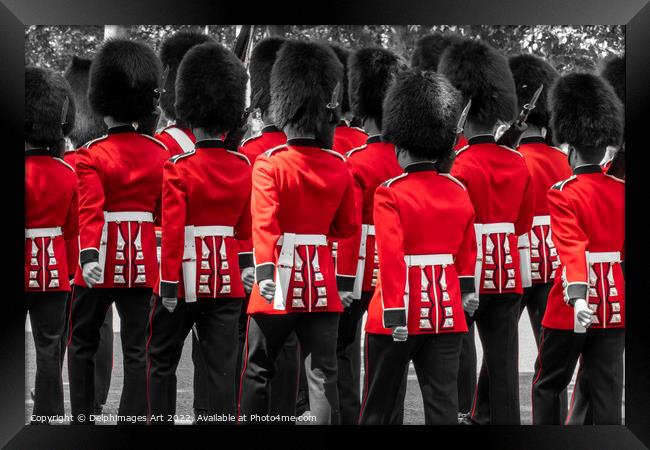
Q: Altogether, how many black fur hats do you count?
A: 15